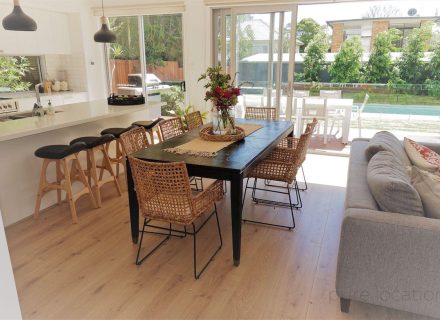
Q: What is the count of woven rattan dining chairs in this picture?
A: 8